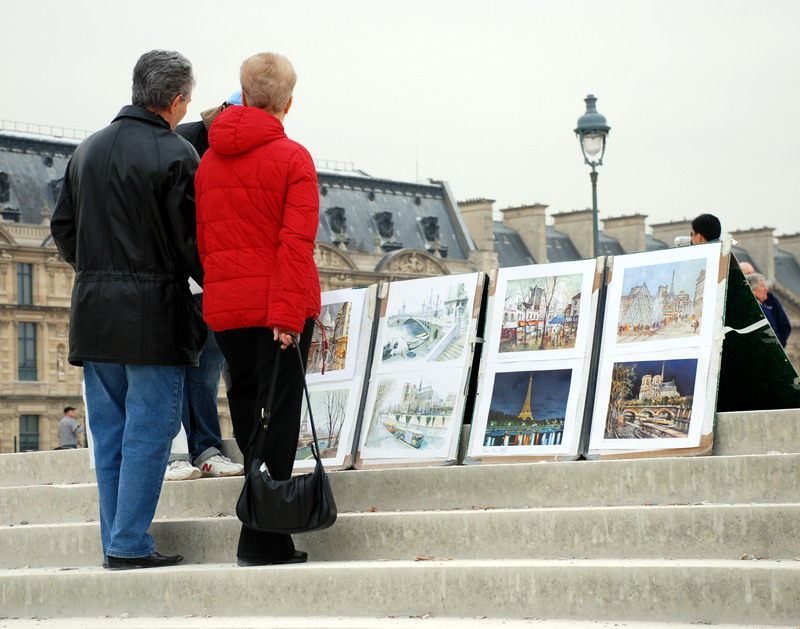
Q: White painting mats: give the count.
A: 8